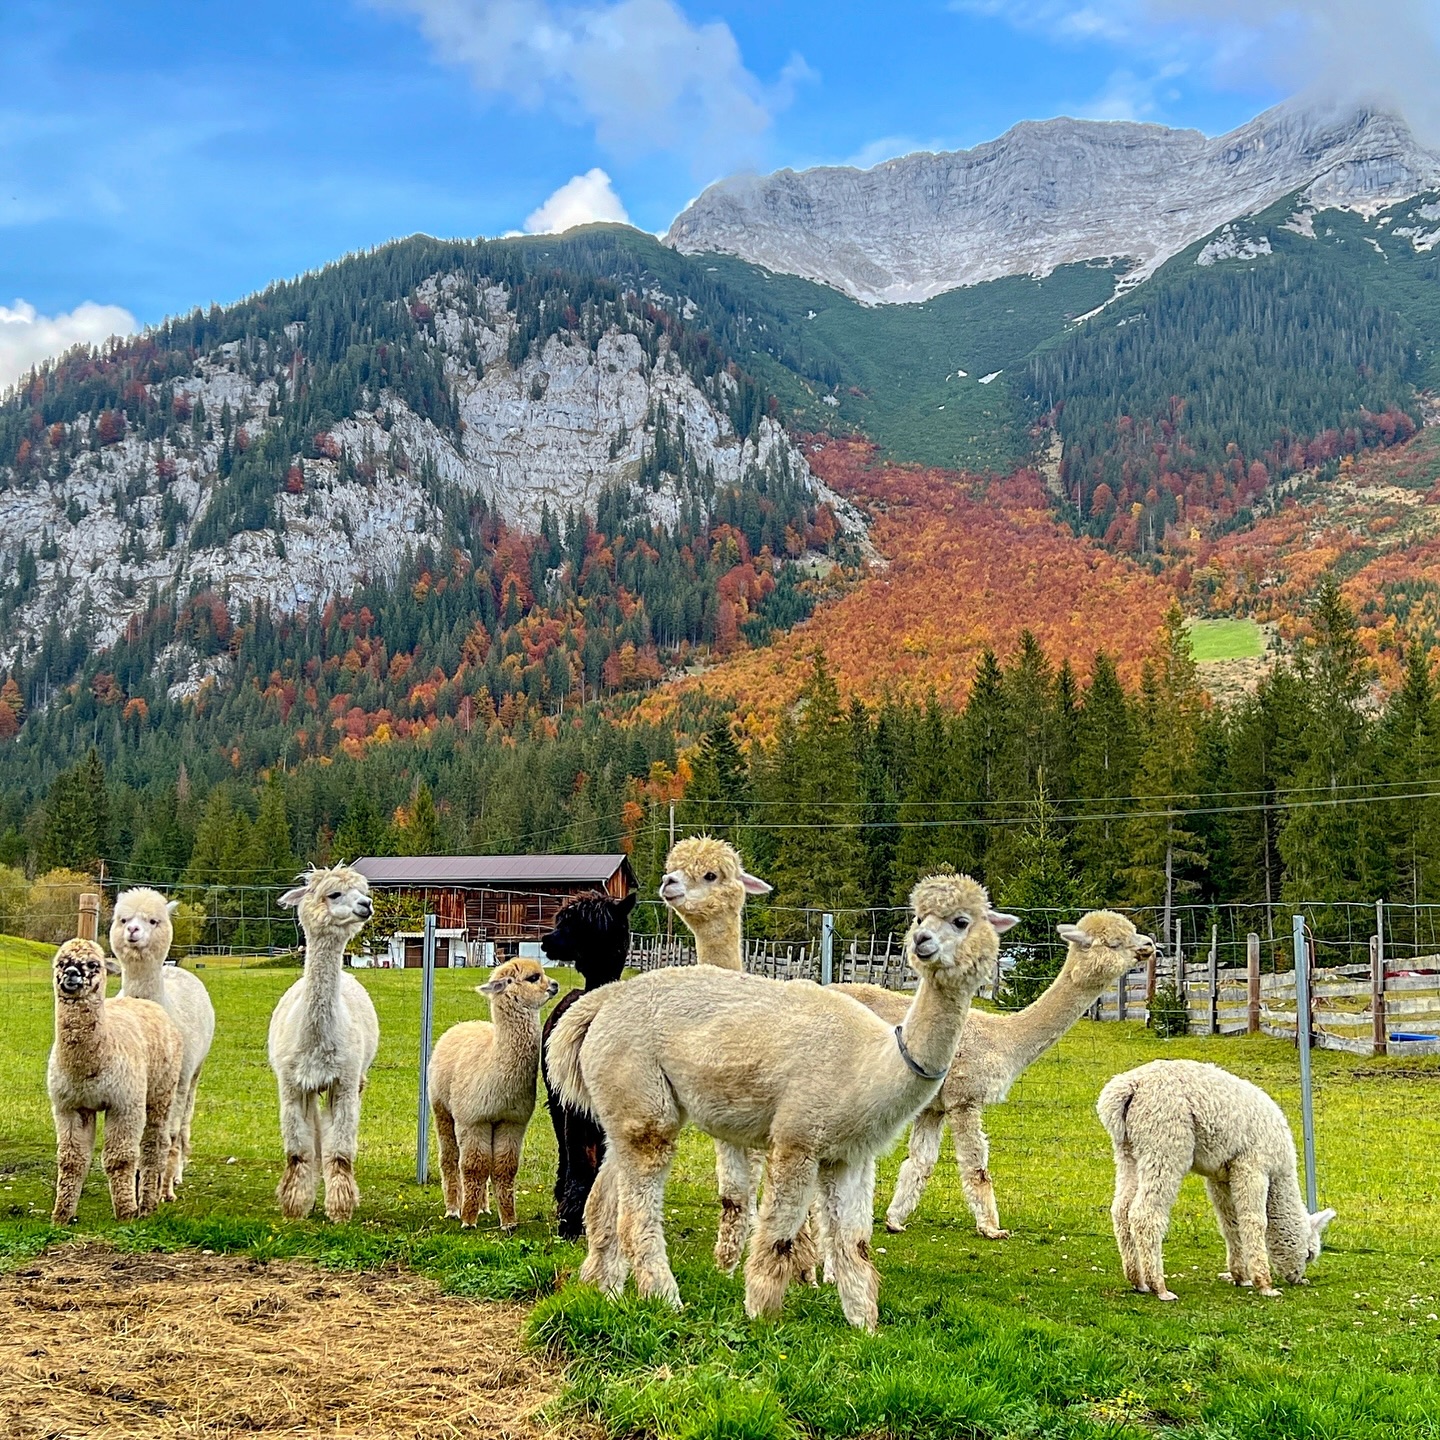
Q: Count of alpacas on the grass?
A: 9